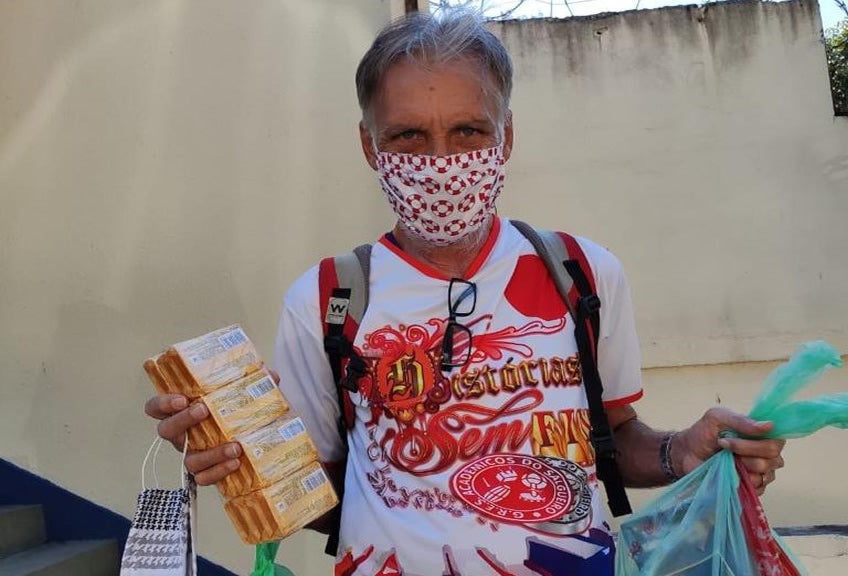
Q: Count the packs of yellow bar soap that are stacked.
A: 4